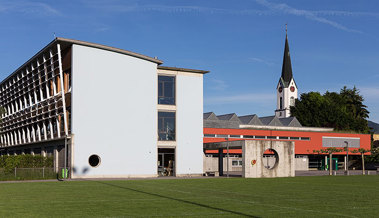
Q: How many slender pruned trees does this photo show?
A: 2